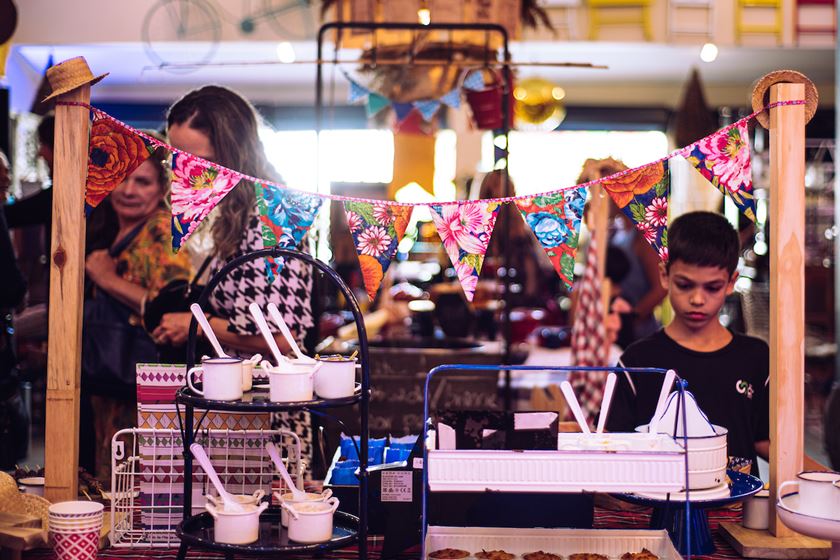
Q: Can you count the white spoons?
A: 8